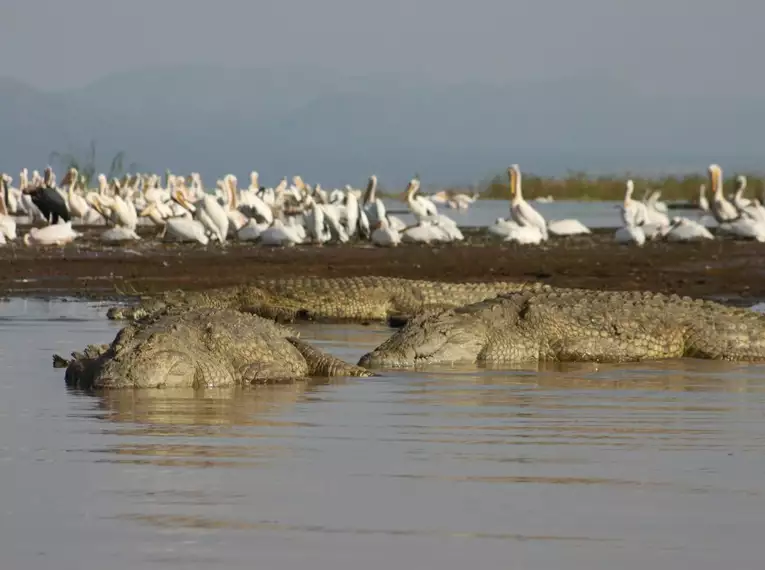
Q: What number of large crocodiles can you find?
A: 3